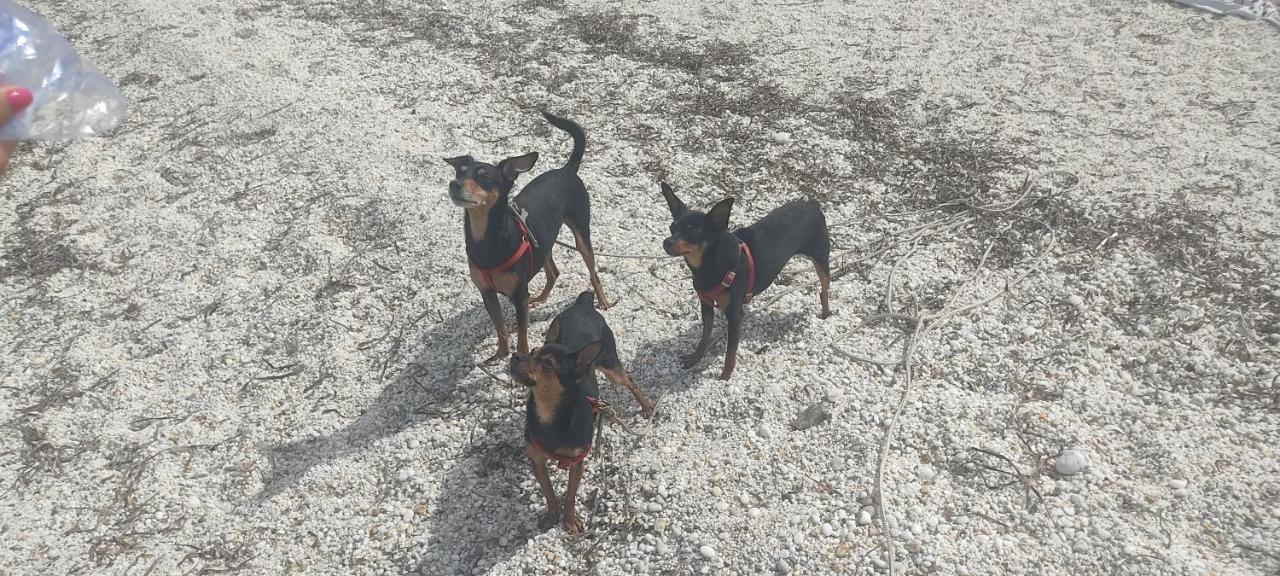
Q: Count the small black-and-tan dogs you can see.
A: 3